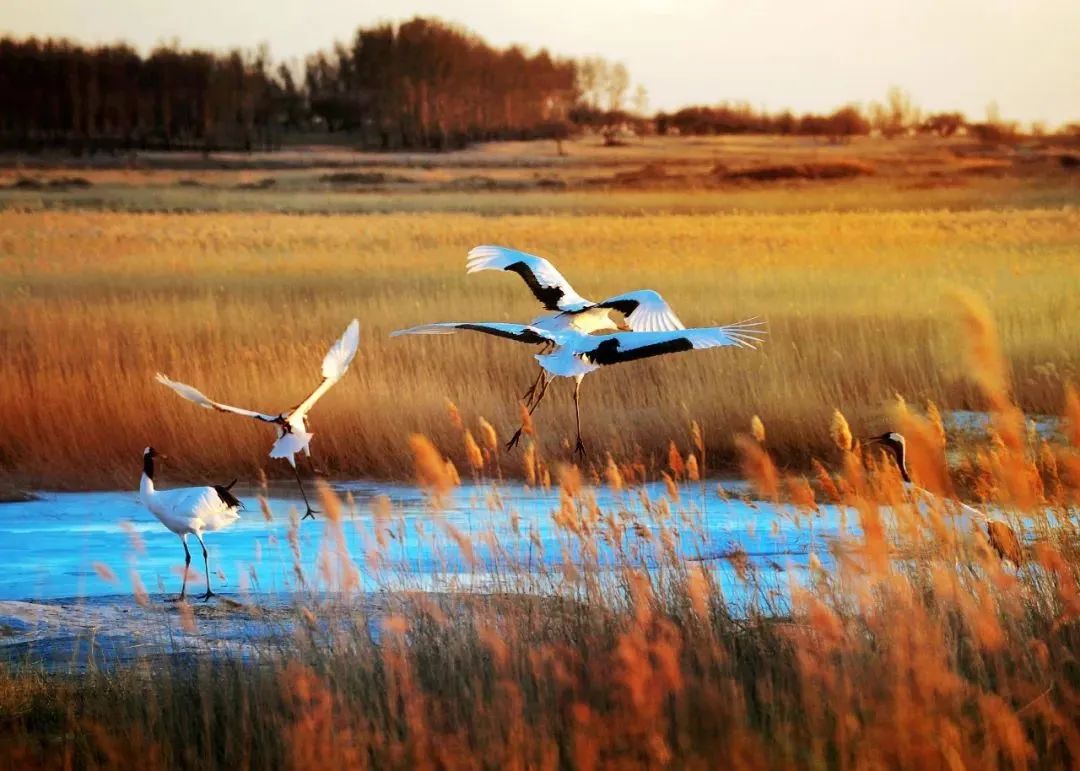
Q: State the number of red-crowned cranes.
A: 5